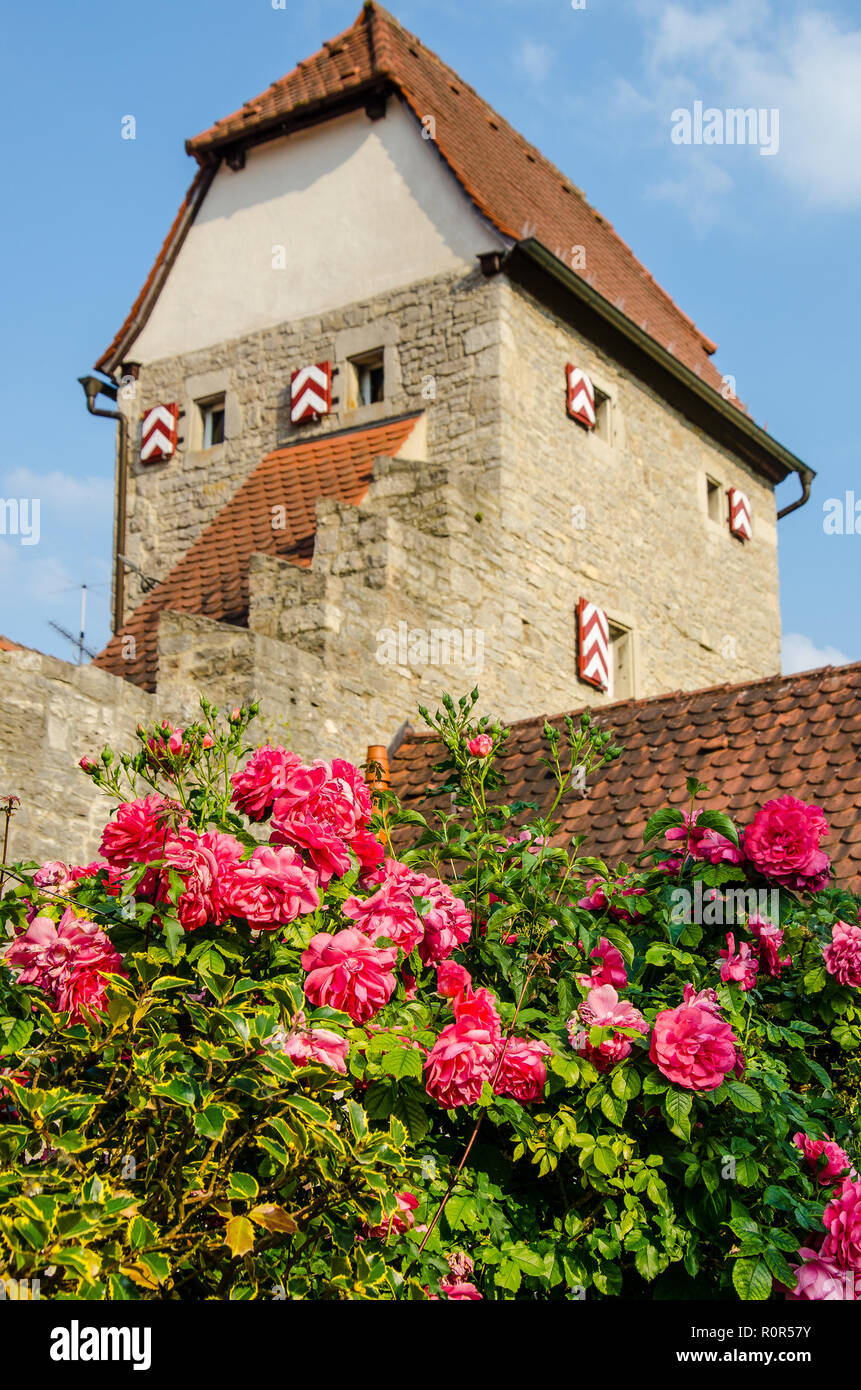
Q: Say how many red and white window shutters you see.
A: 5